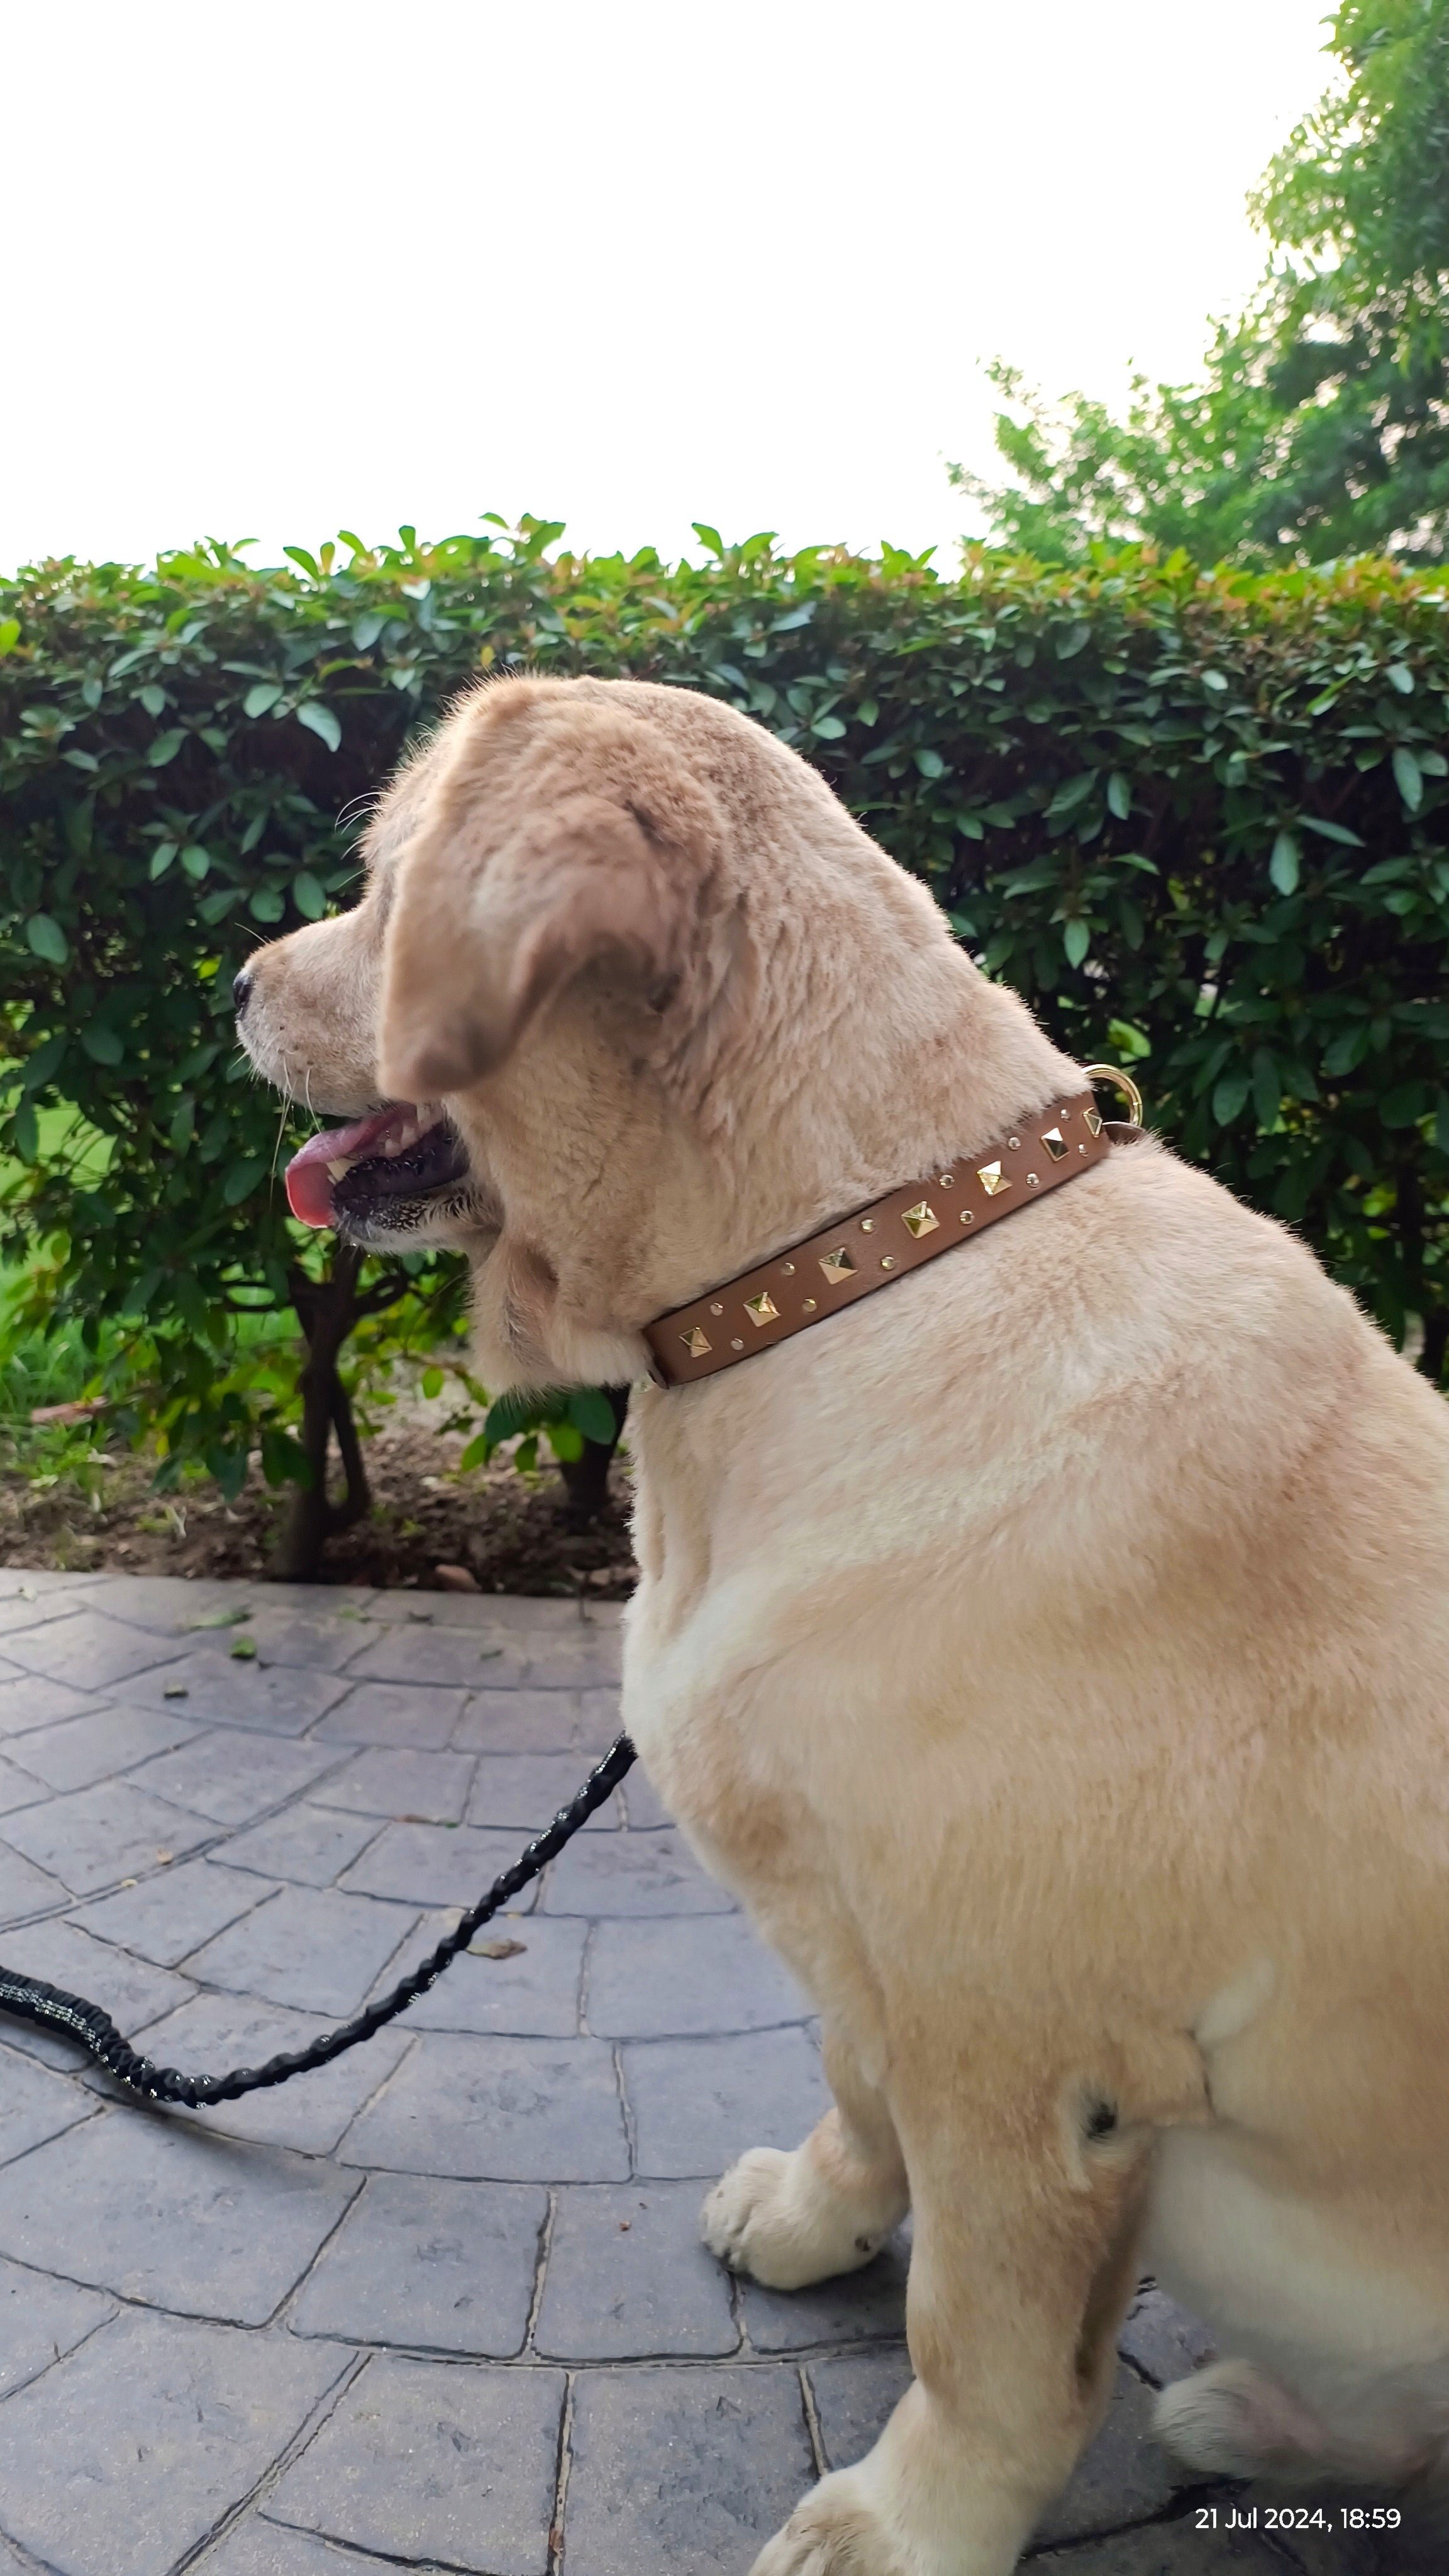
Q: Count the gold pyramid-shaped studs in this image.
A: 7